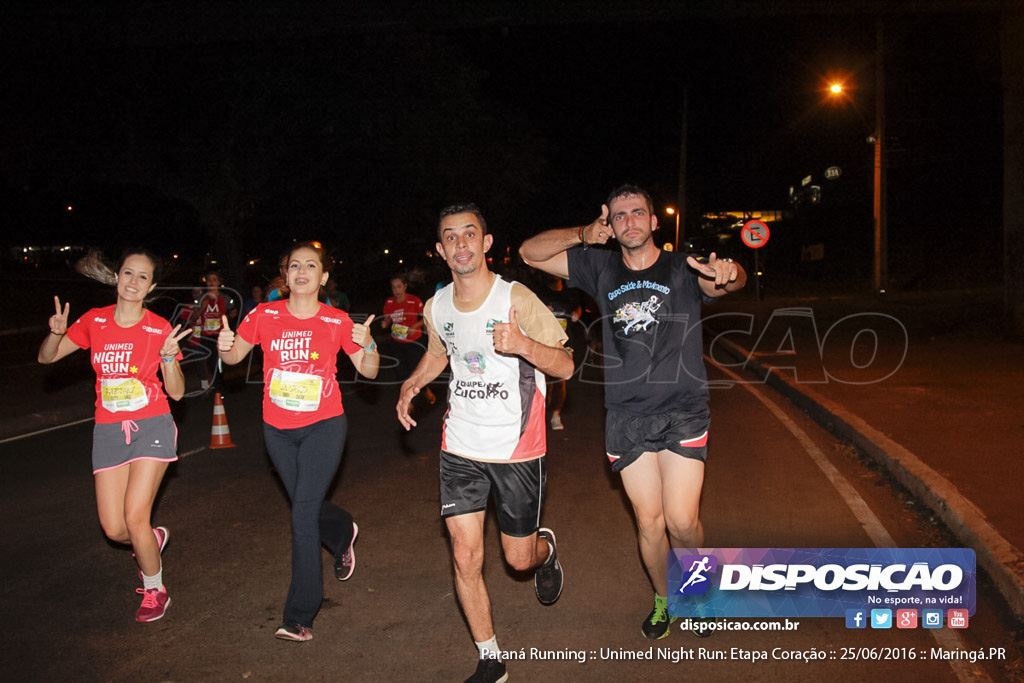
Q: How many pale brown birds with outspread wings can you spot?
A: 0